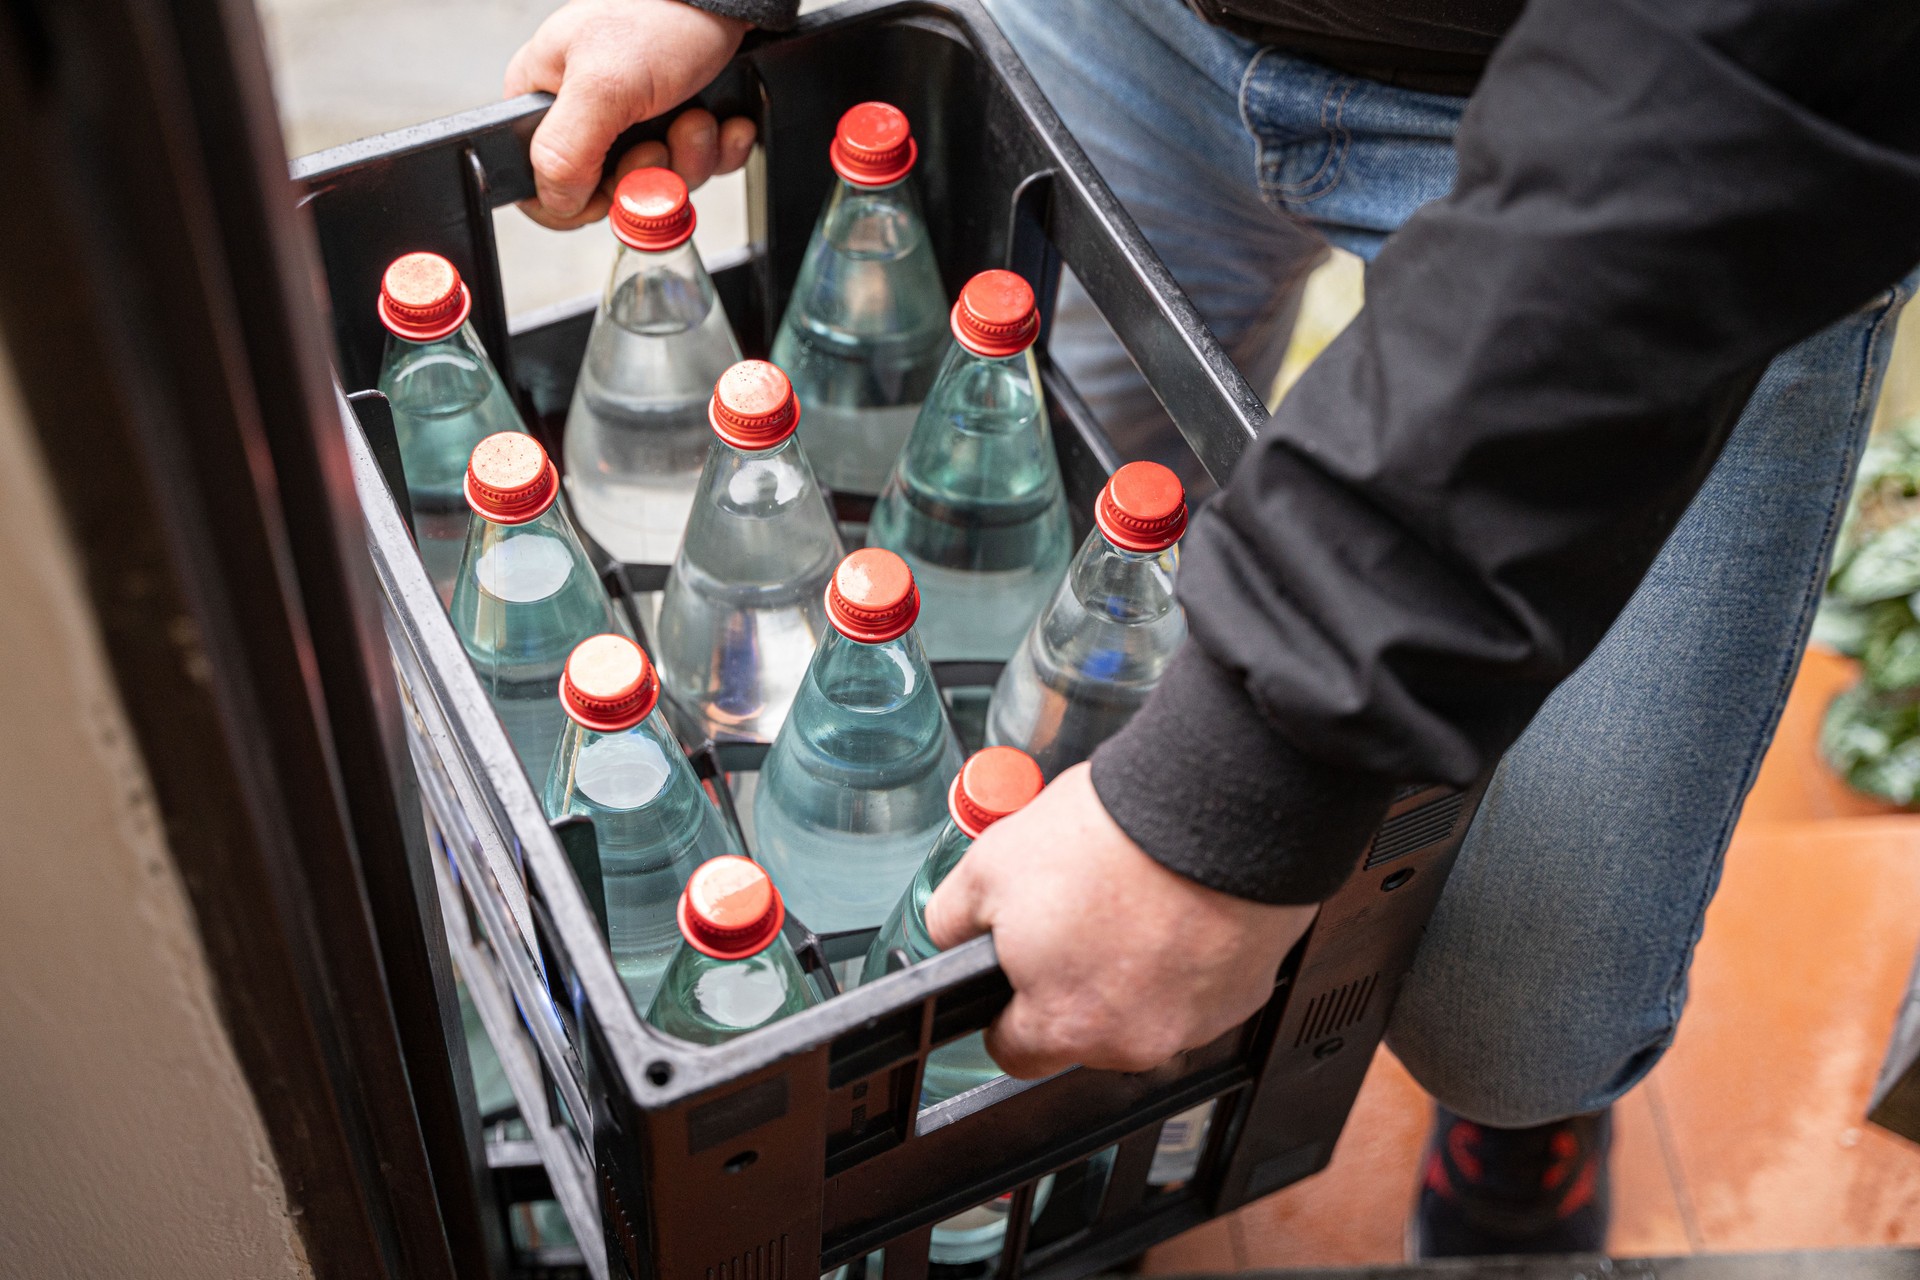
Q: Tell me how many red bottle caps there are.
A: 11